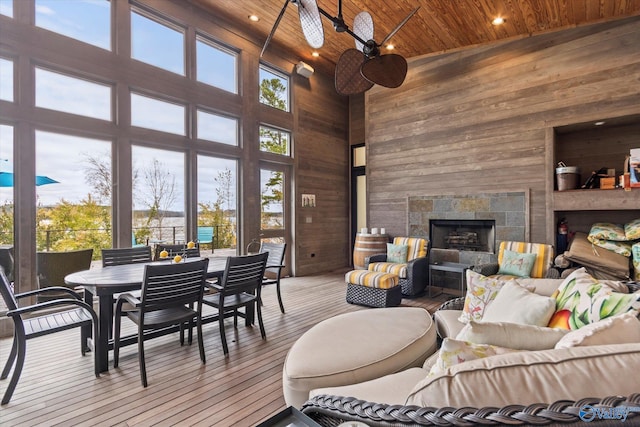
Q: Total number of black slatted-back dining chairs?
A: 6